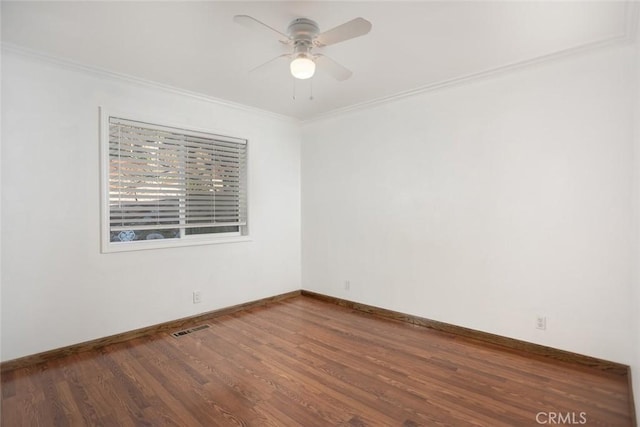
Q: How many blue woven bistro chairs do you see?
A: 0